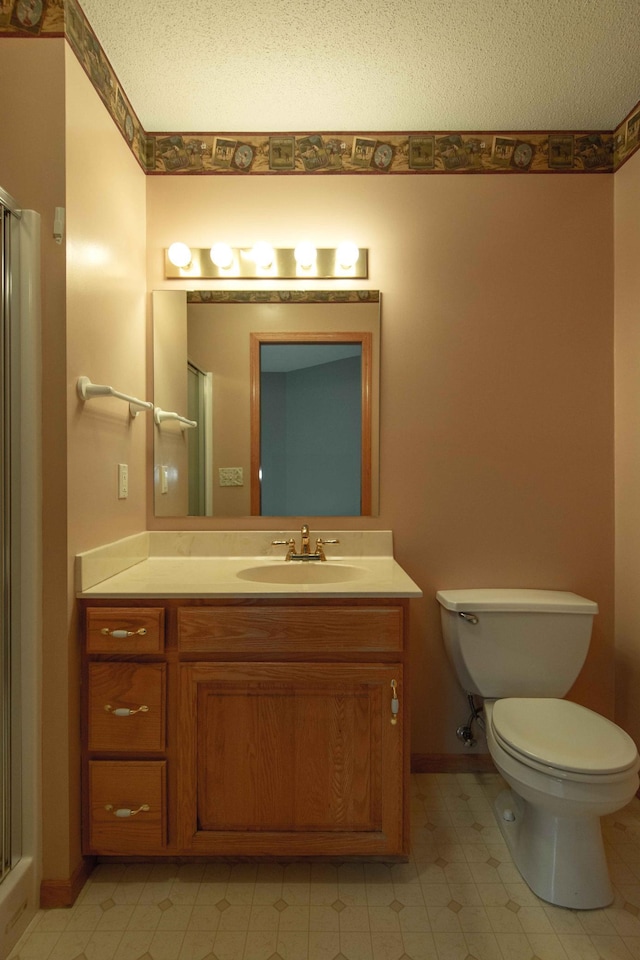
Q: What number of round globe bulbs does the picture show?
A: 5